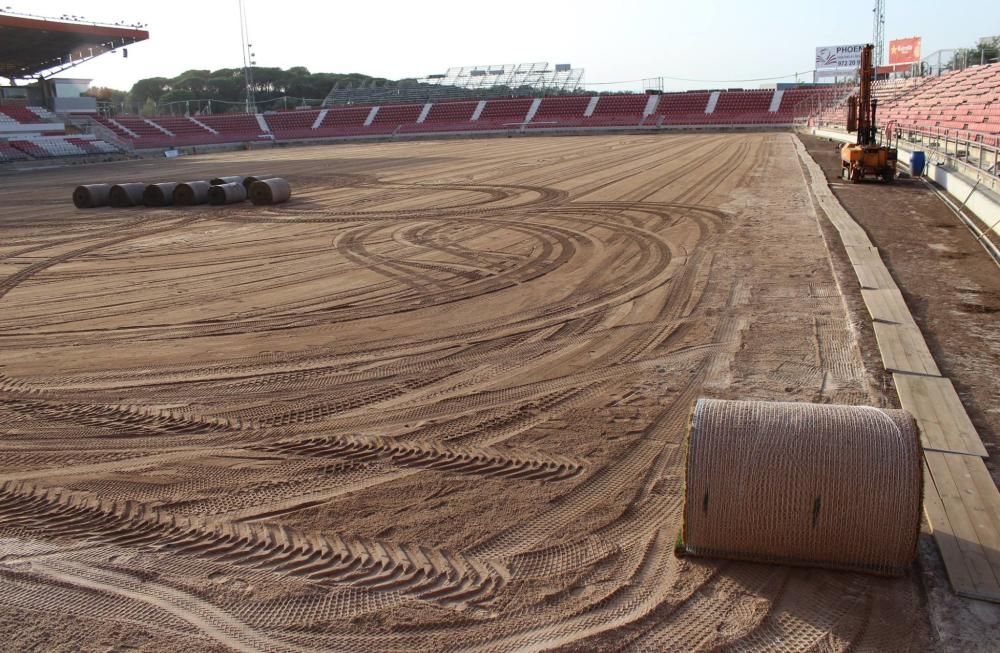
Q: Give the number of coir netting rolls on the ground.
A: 9